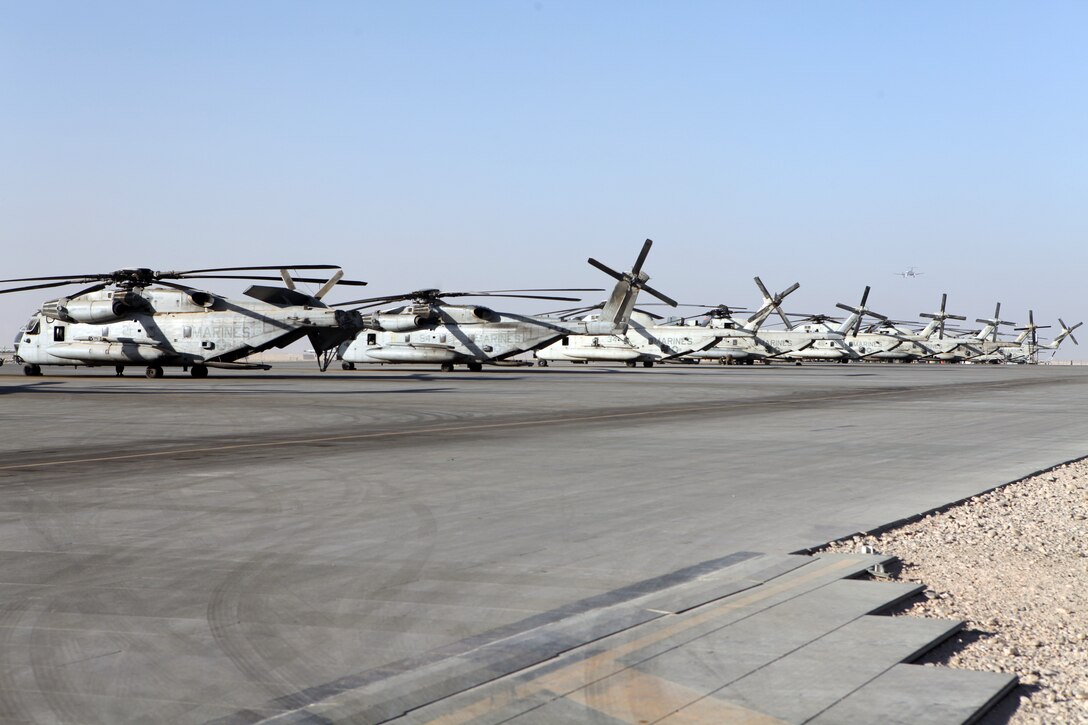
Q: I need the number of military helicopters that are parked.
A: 8